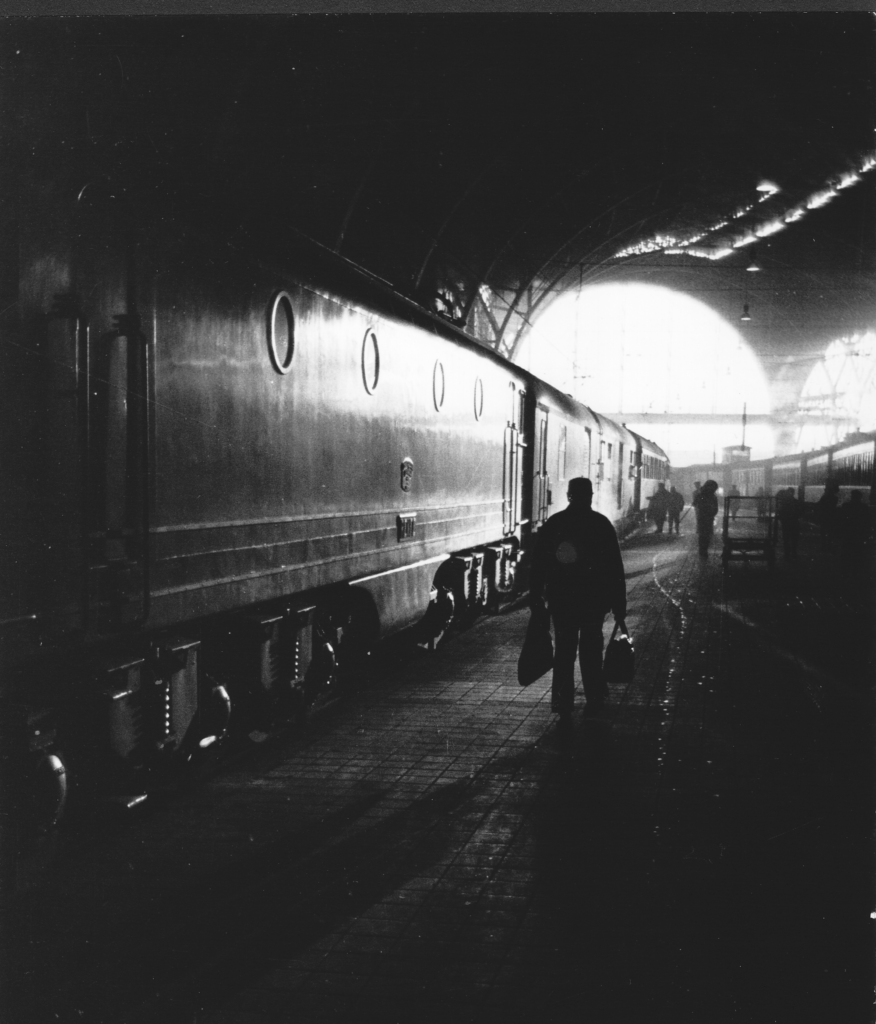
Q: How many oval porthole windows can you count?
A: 4